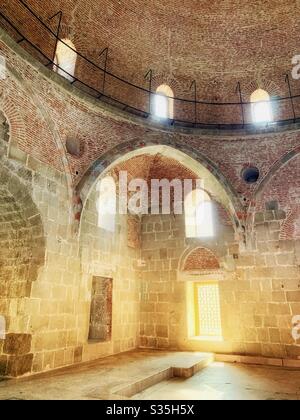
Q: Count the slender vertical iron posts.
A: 6